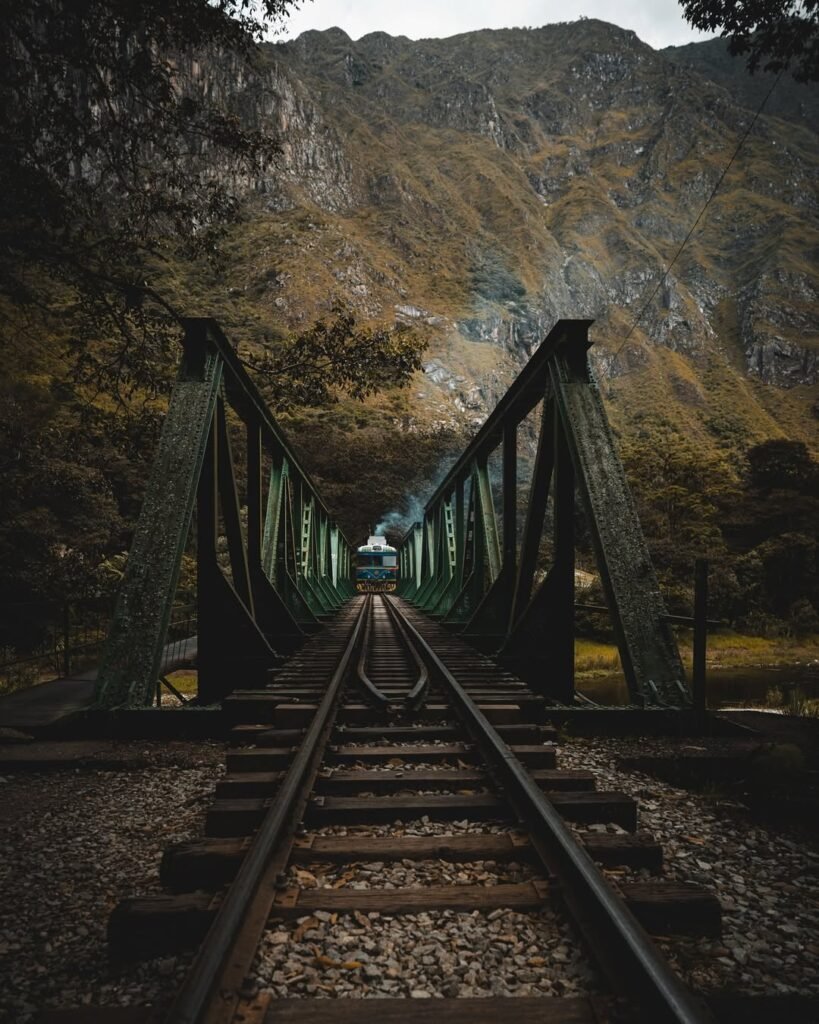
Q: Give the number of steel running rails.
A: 2